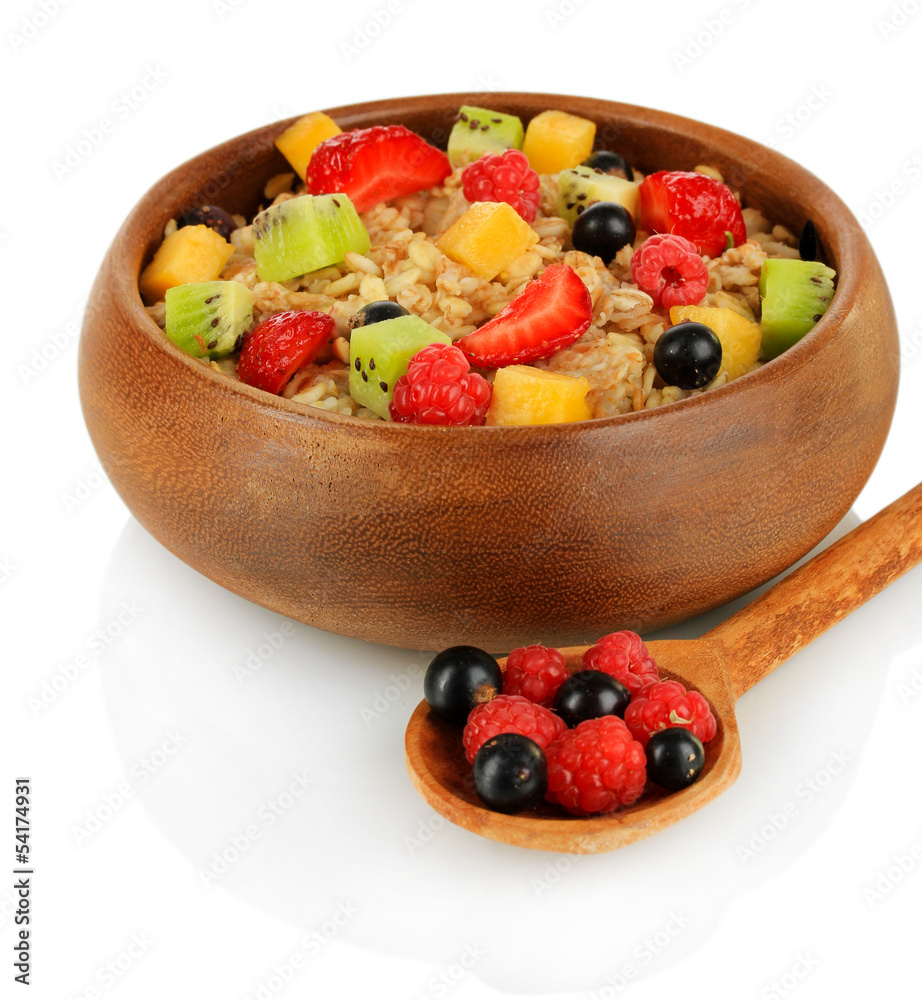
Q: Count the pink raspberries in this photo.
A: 8